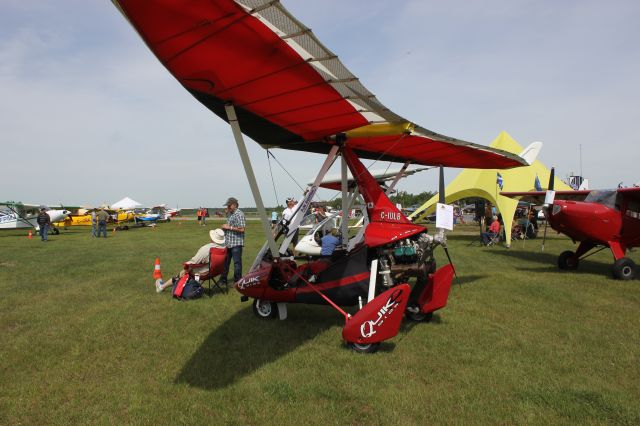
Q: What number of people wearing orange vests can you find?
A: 1